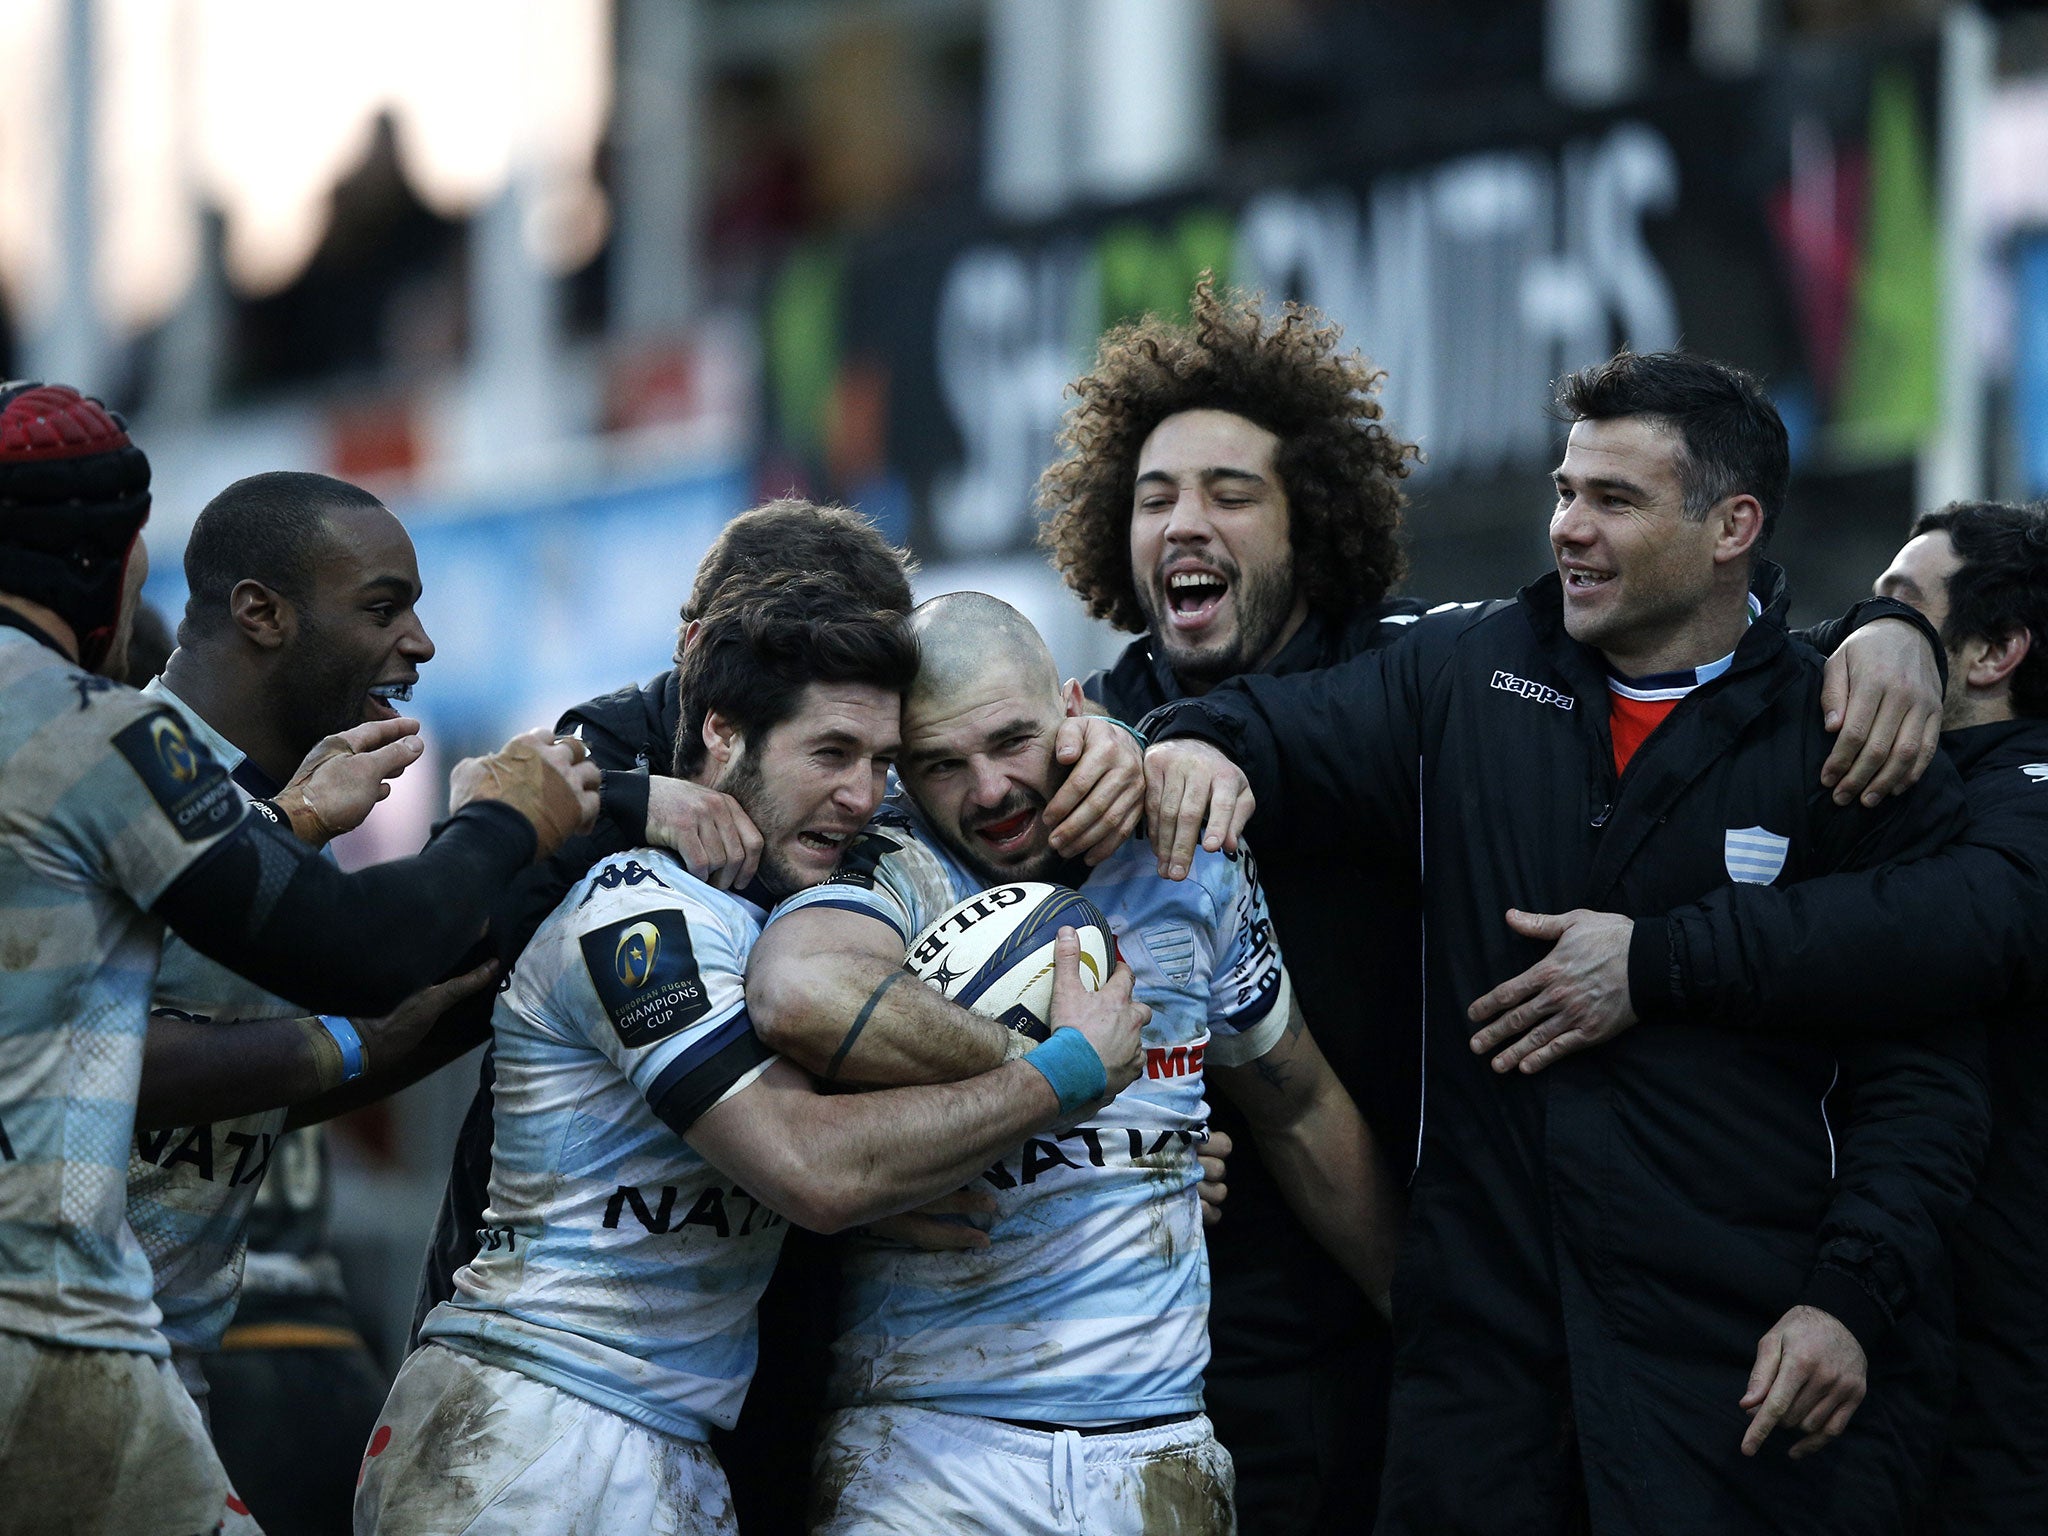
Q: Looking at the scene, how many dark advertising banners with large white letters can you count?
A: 1